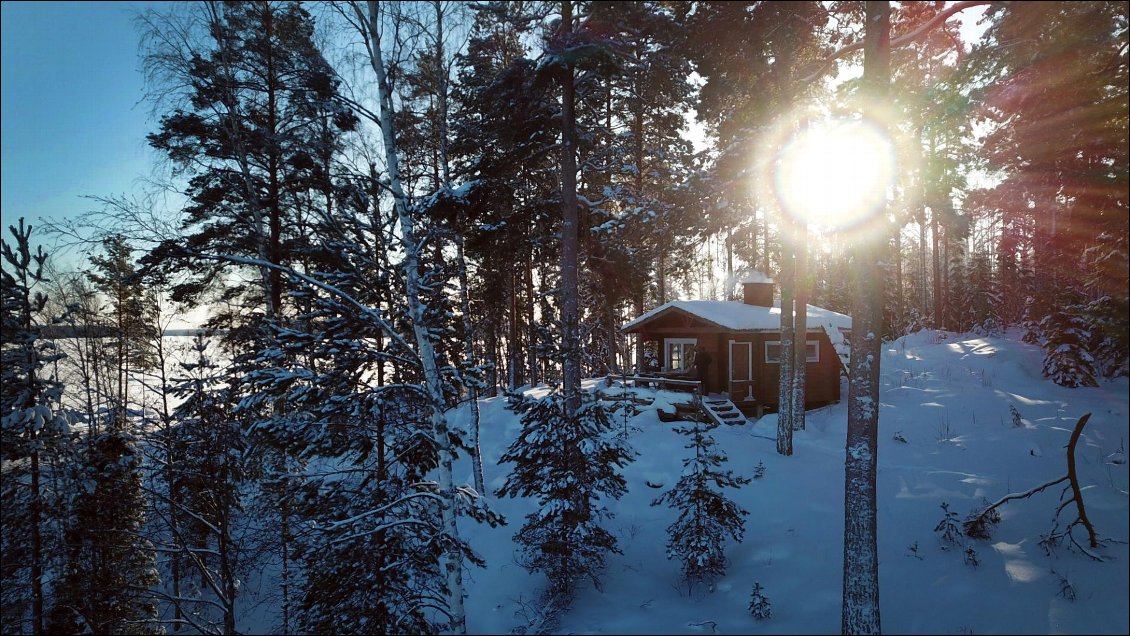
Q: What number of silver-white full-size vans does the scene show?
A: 0